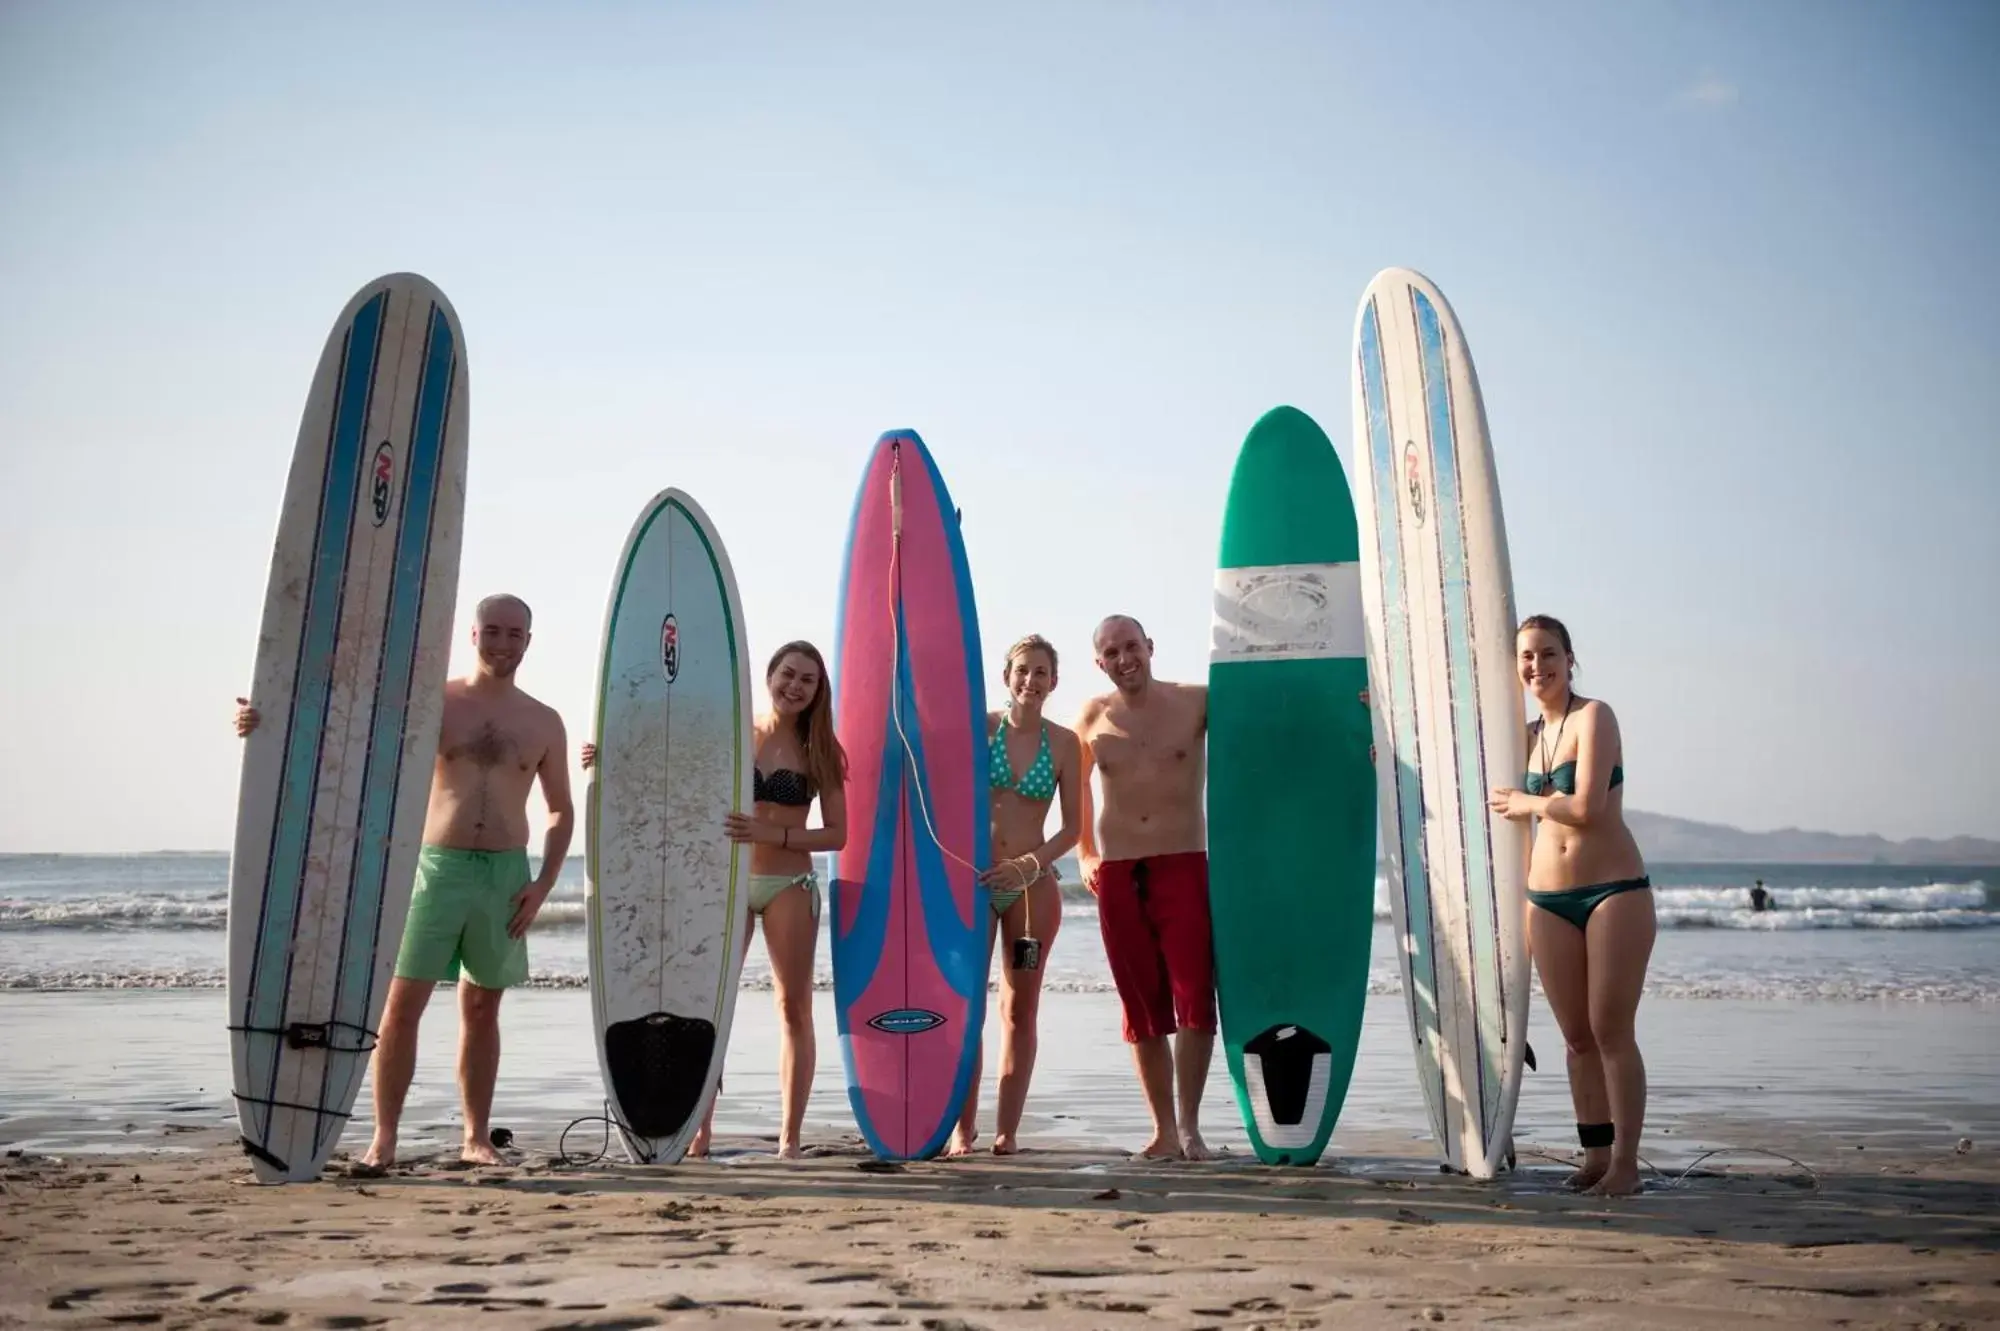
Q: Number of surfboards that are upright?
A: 5